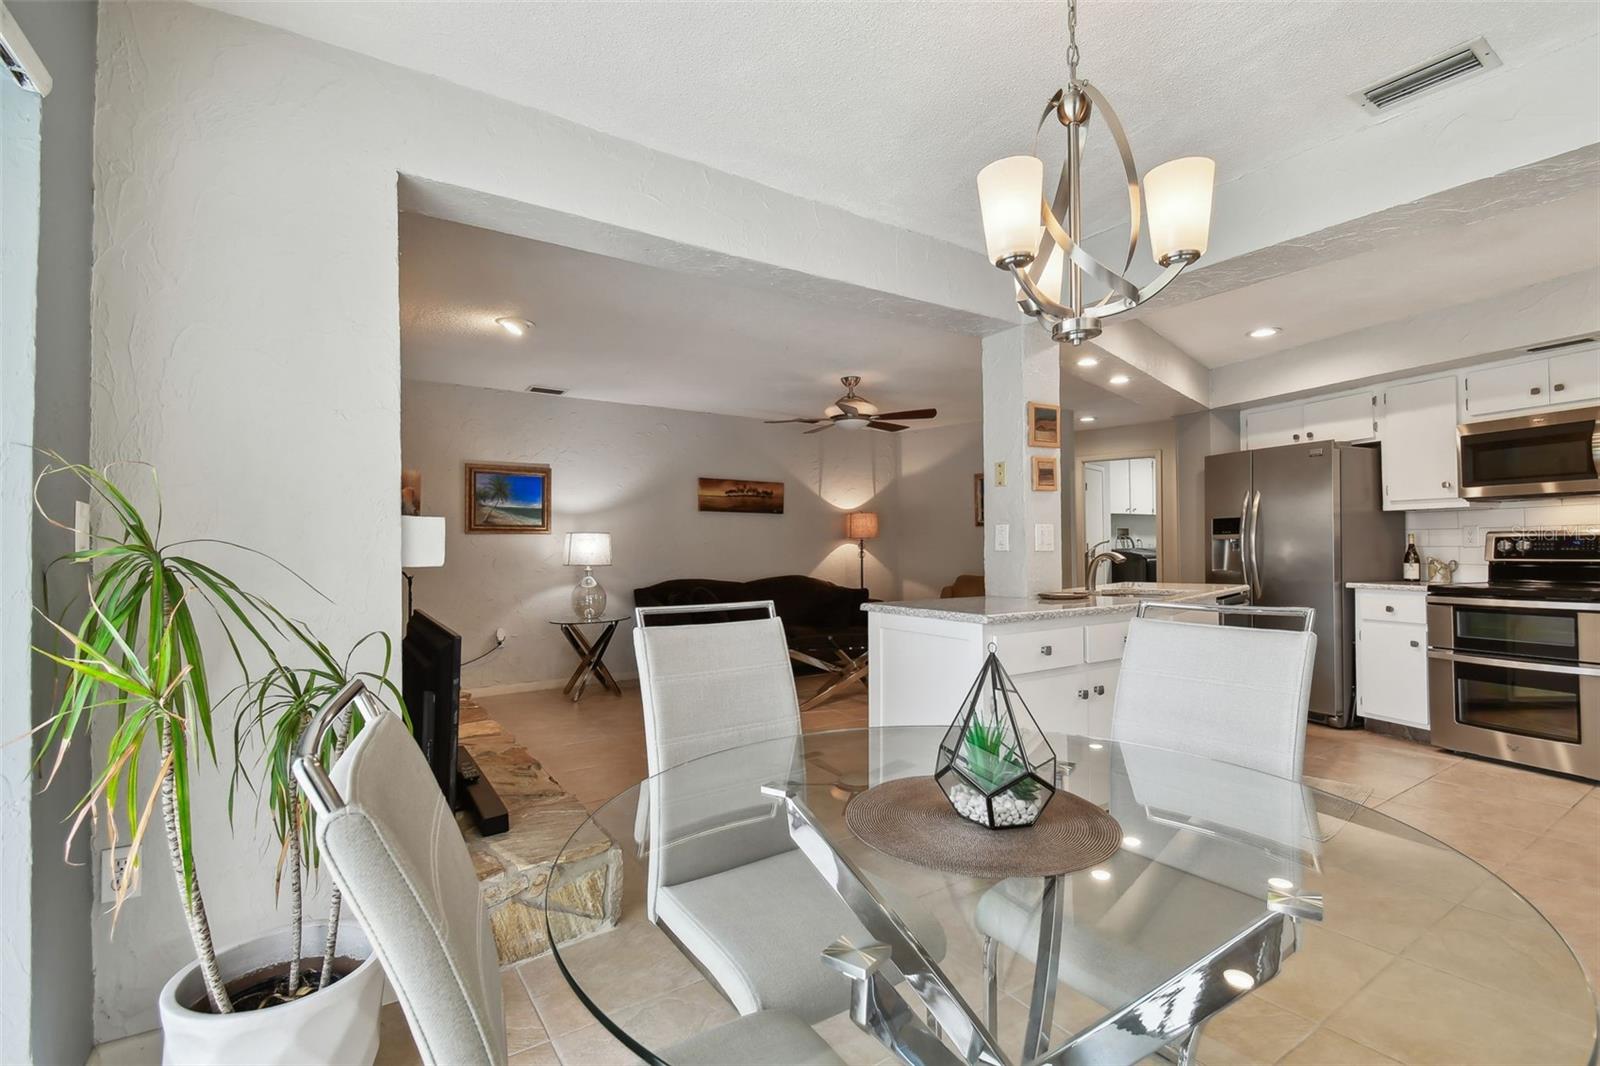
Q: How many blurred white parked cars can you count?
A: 0